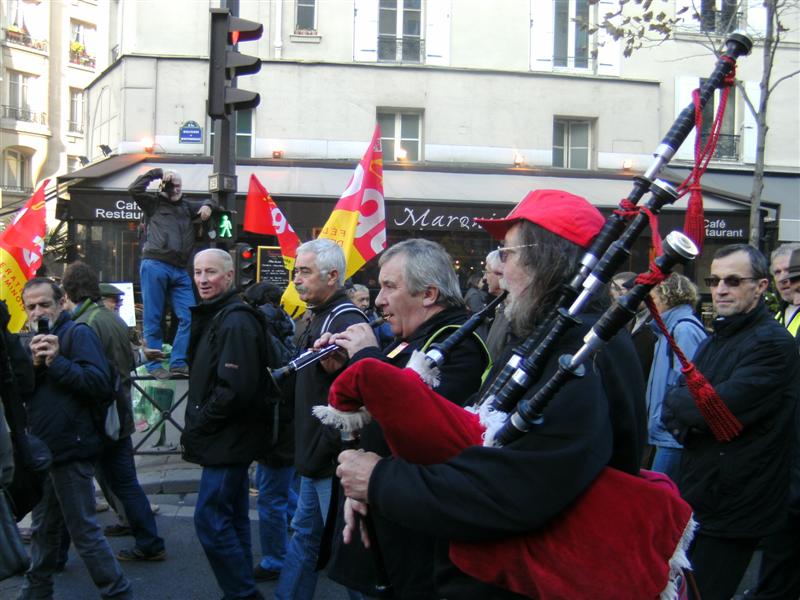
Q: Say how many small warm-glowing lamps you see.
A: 5